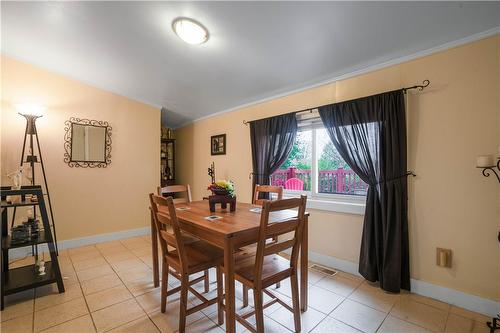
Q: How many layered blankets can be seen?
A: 0